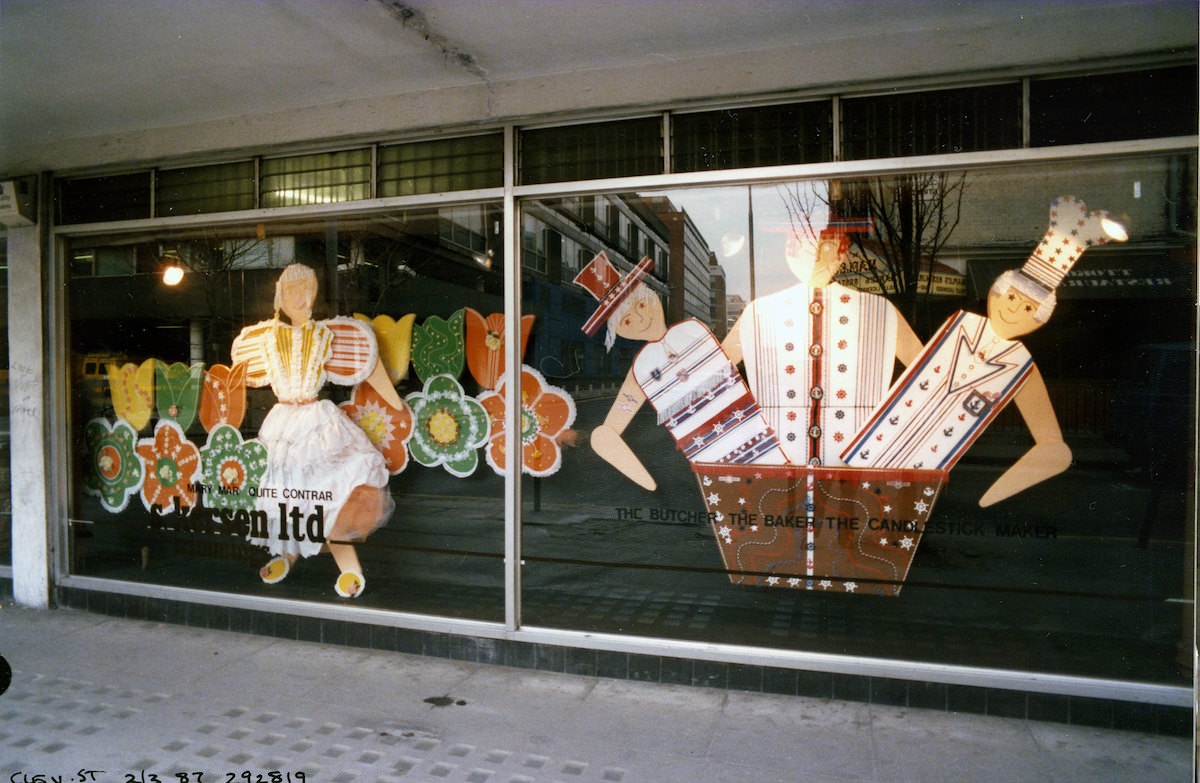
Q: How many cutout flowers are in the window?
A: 12